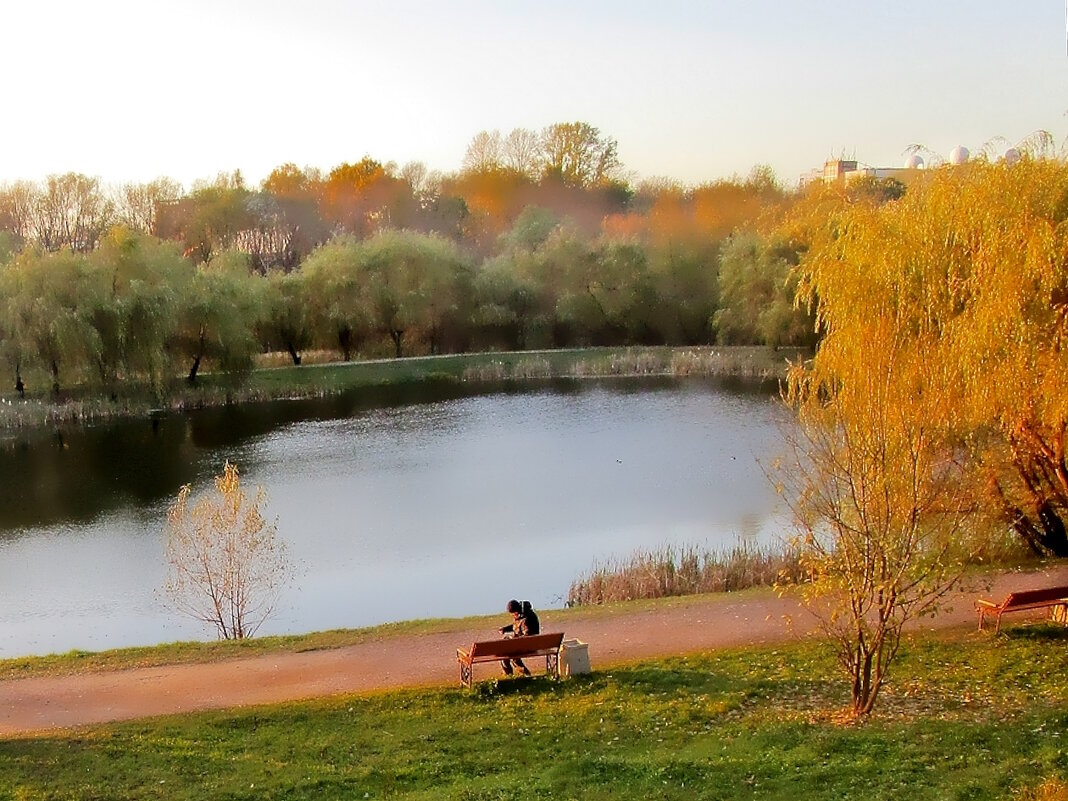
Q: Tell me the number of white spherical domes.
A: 3